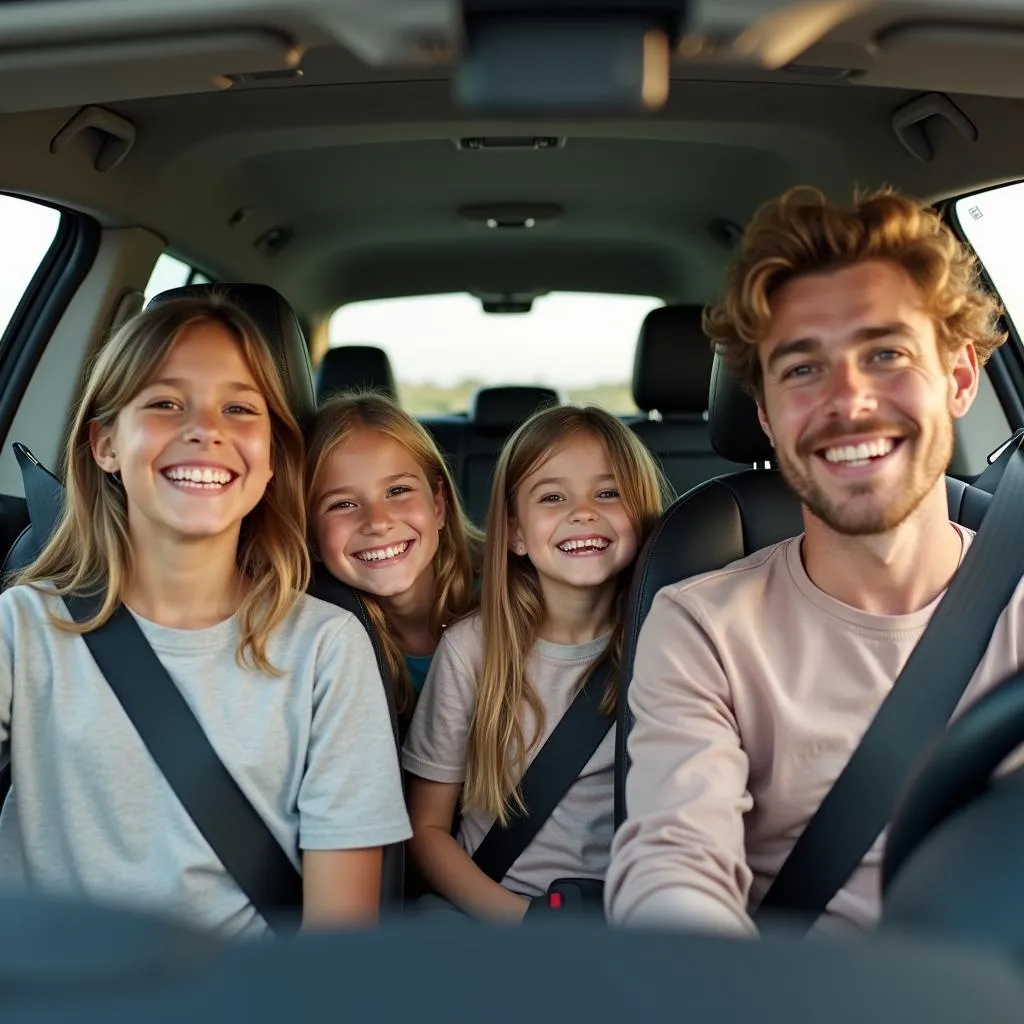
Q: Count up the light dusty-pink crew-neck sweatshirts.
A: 1